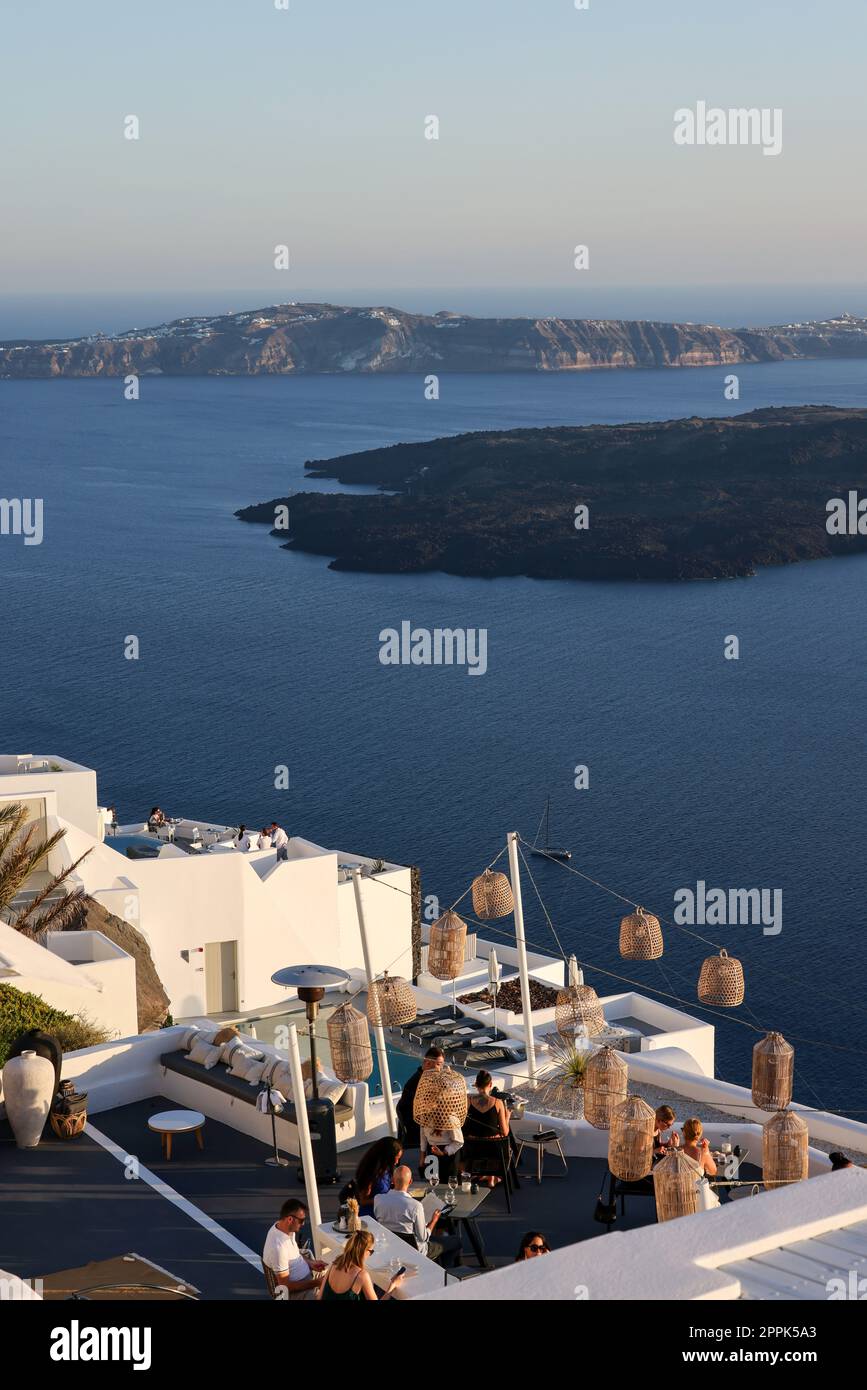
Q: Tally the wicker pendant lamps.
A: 13